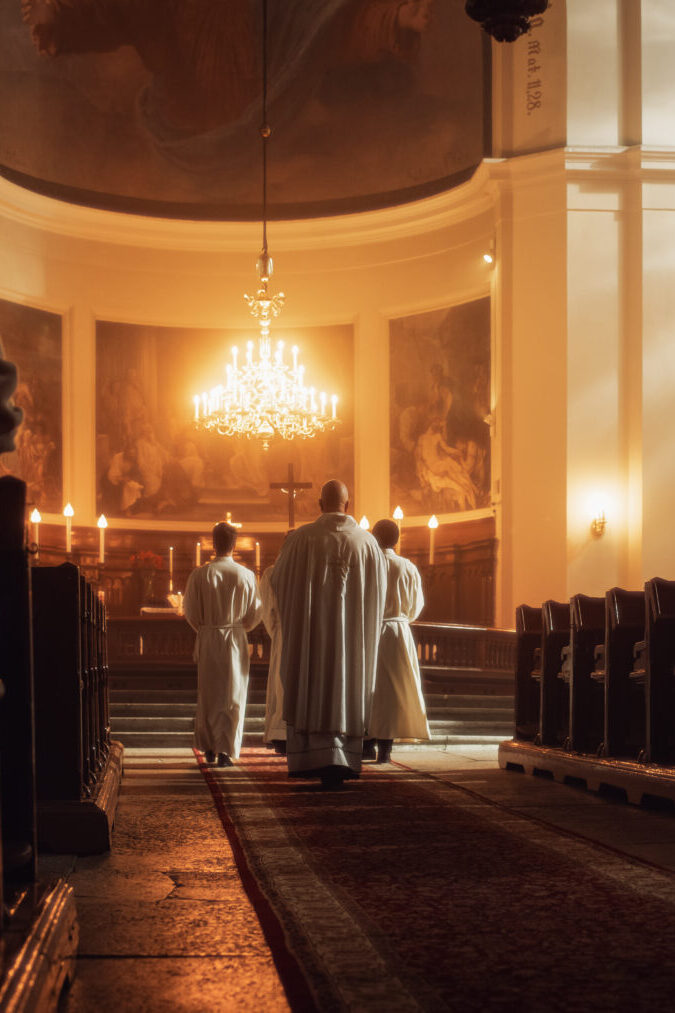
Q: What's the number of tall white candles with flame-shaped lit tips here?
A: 6